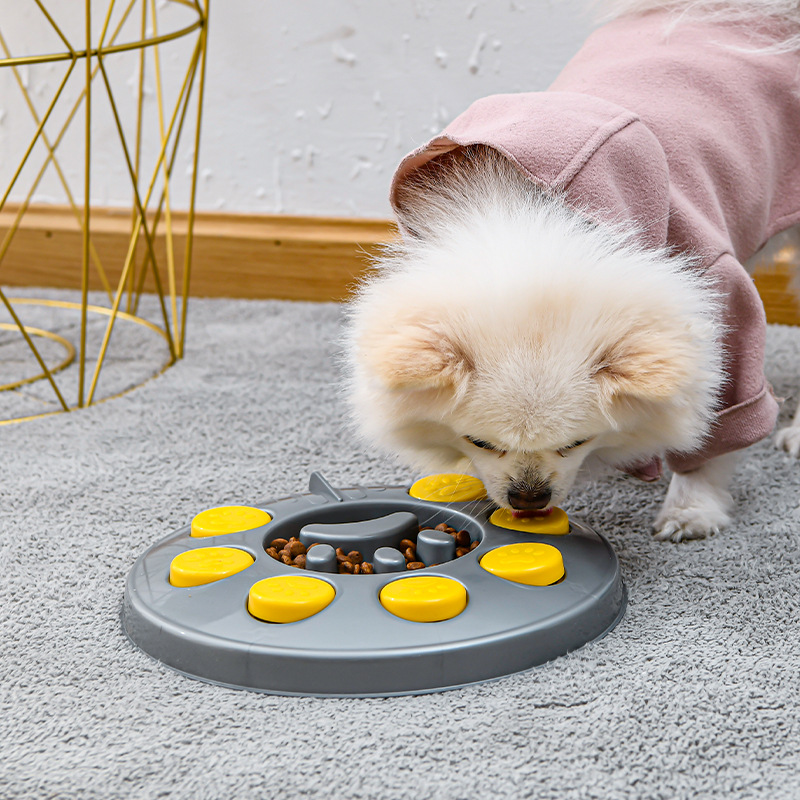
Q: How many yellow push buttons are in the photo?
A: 7